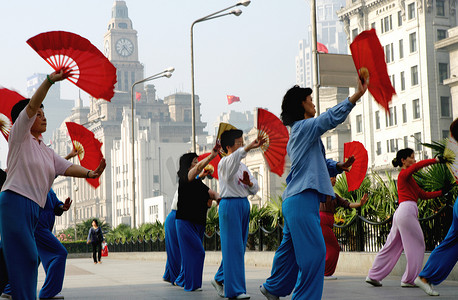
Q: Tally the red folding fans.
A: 7